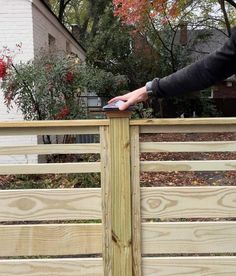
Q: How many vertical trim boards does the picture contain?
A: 2